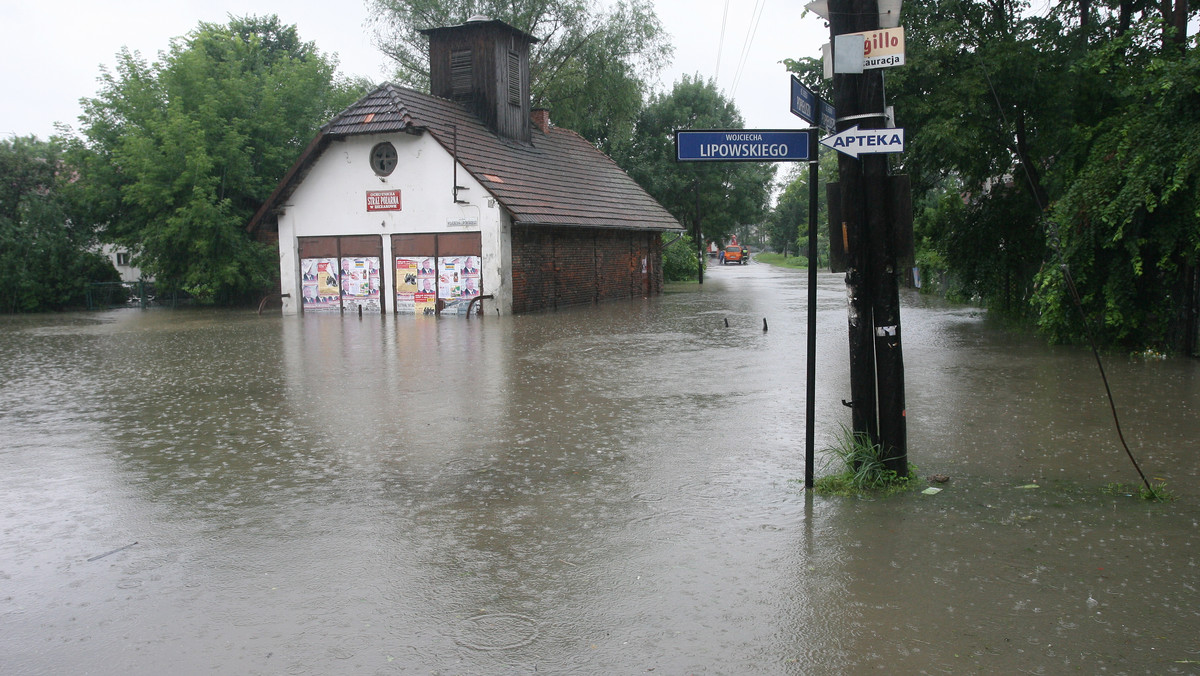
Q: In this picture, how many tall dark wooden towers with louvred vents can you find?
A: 1